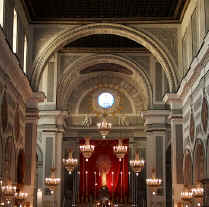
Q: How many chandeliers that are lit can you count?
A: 11